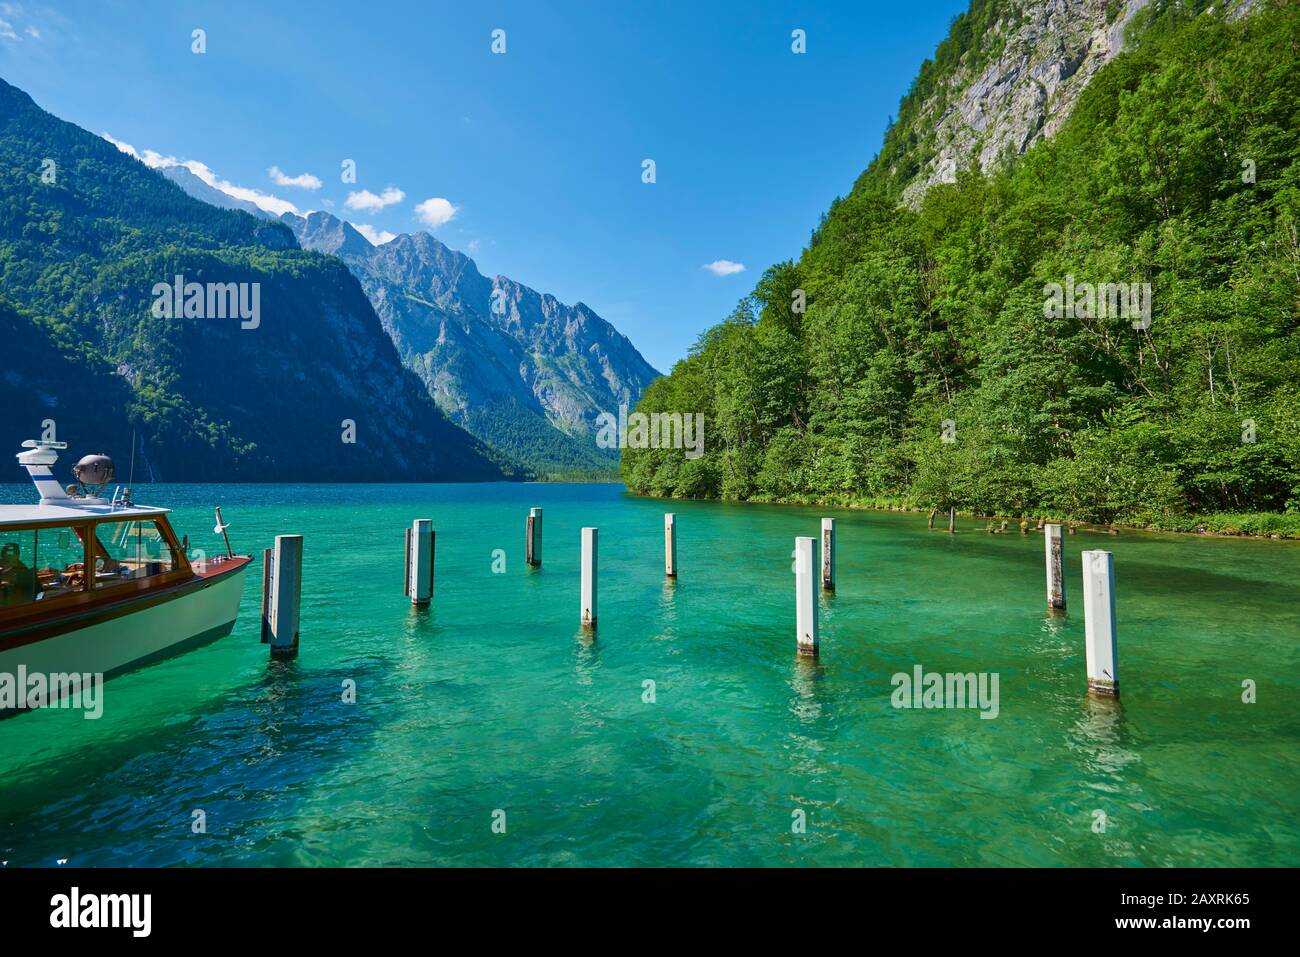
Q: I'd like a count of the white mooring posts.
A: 9